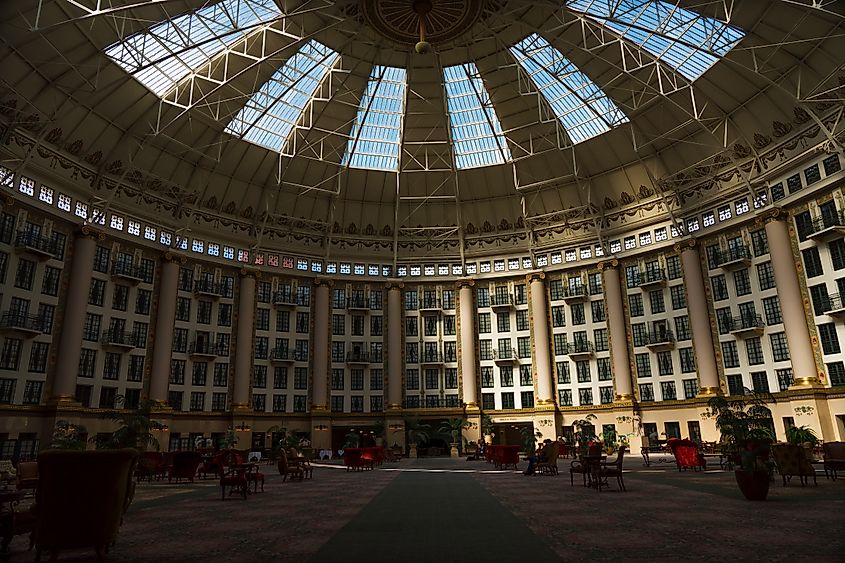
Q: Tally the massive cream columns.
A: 10